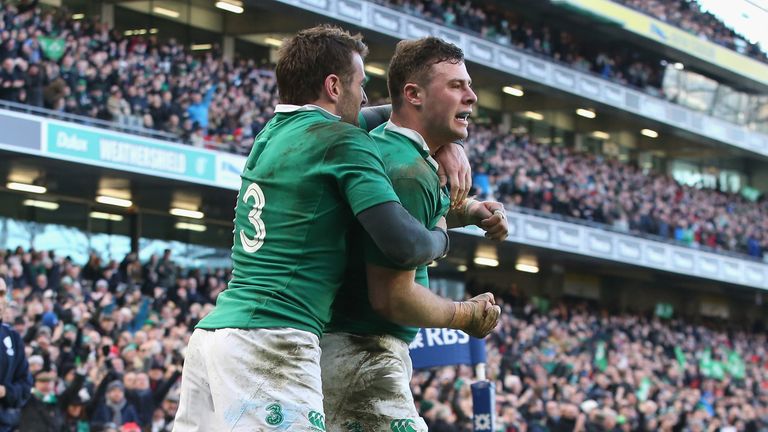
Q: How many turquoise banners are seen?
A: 1